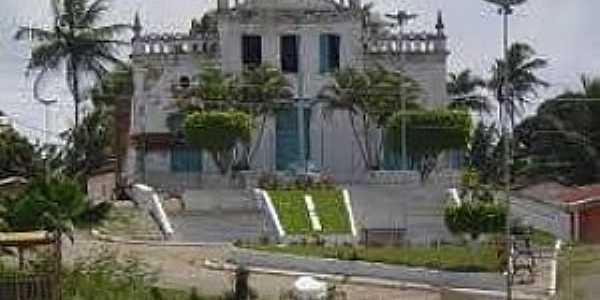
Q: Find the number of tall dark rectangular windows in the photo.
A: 3